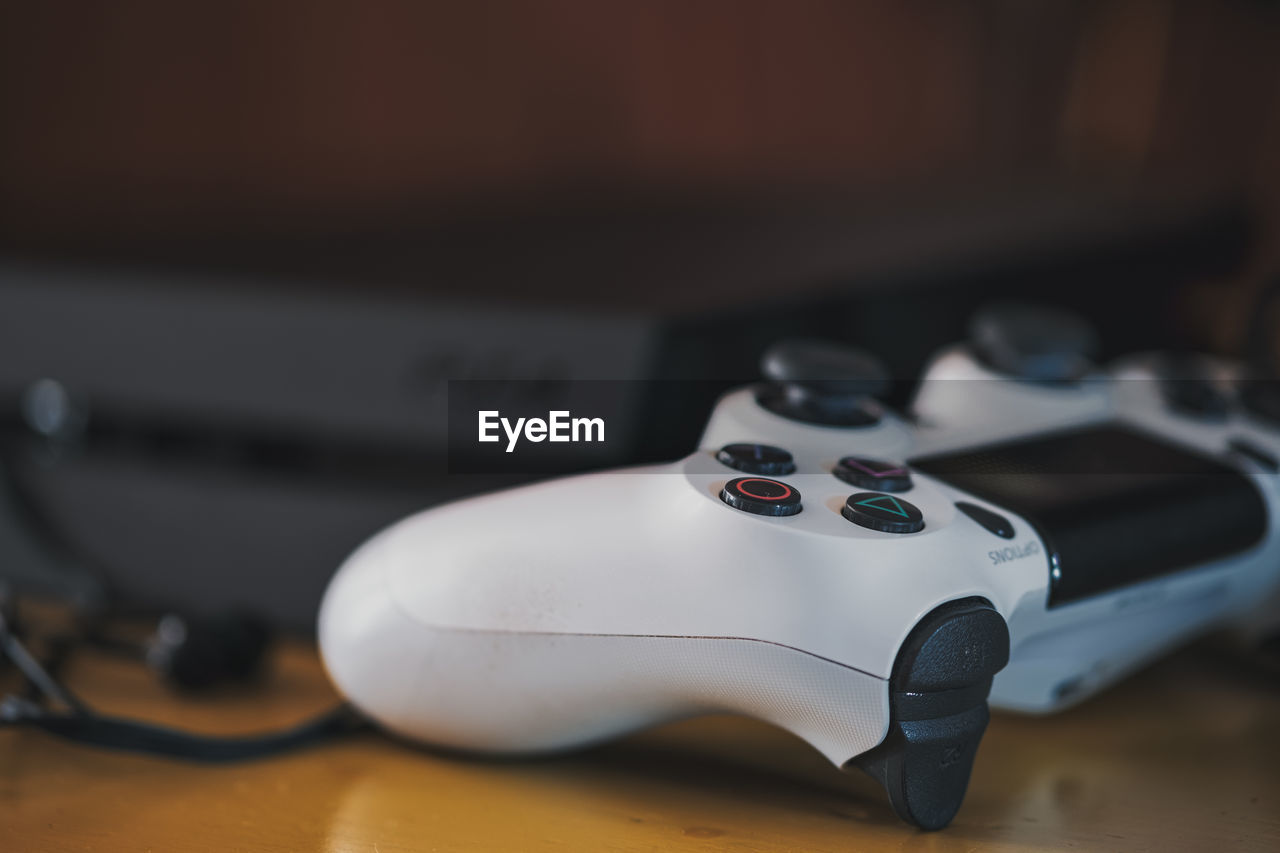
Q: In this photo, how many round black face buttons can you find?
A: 4